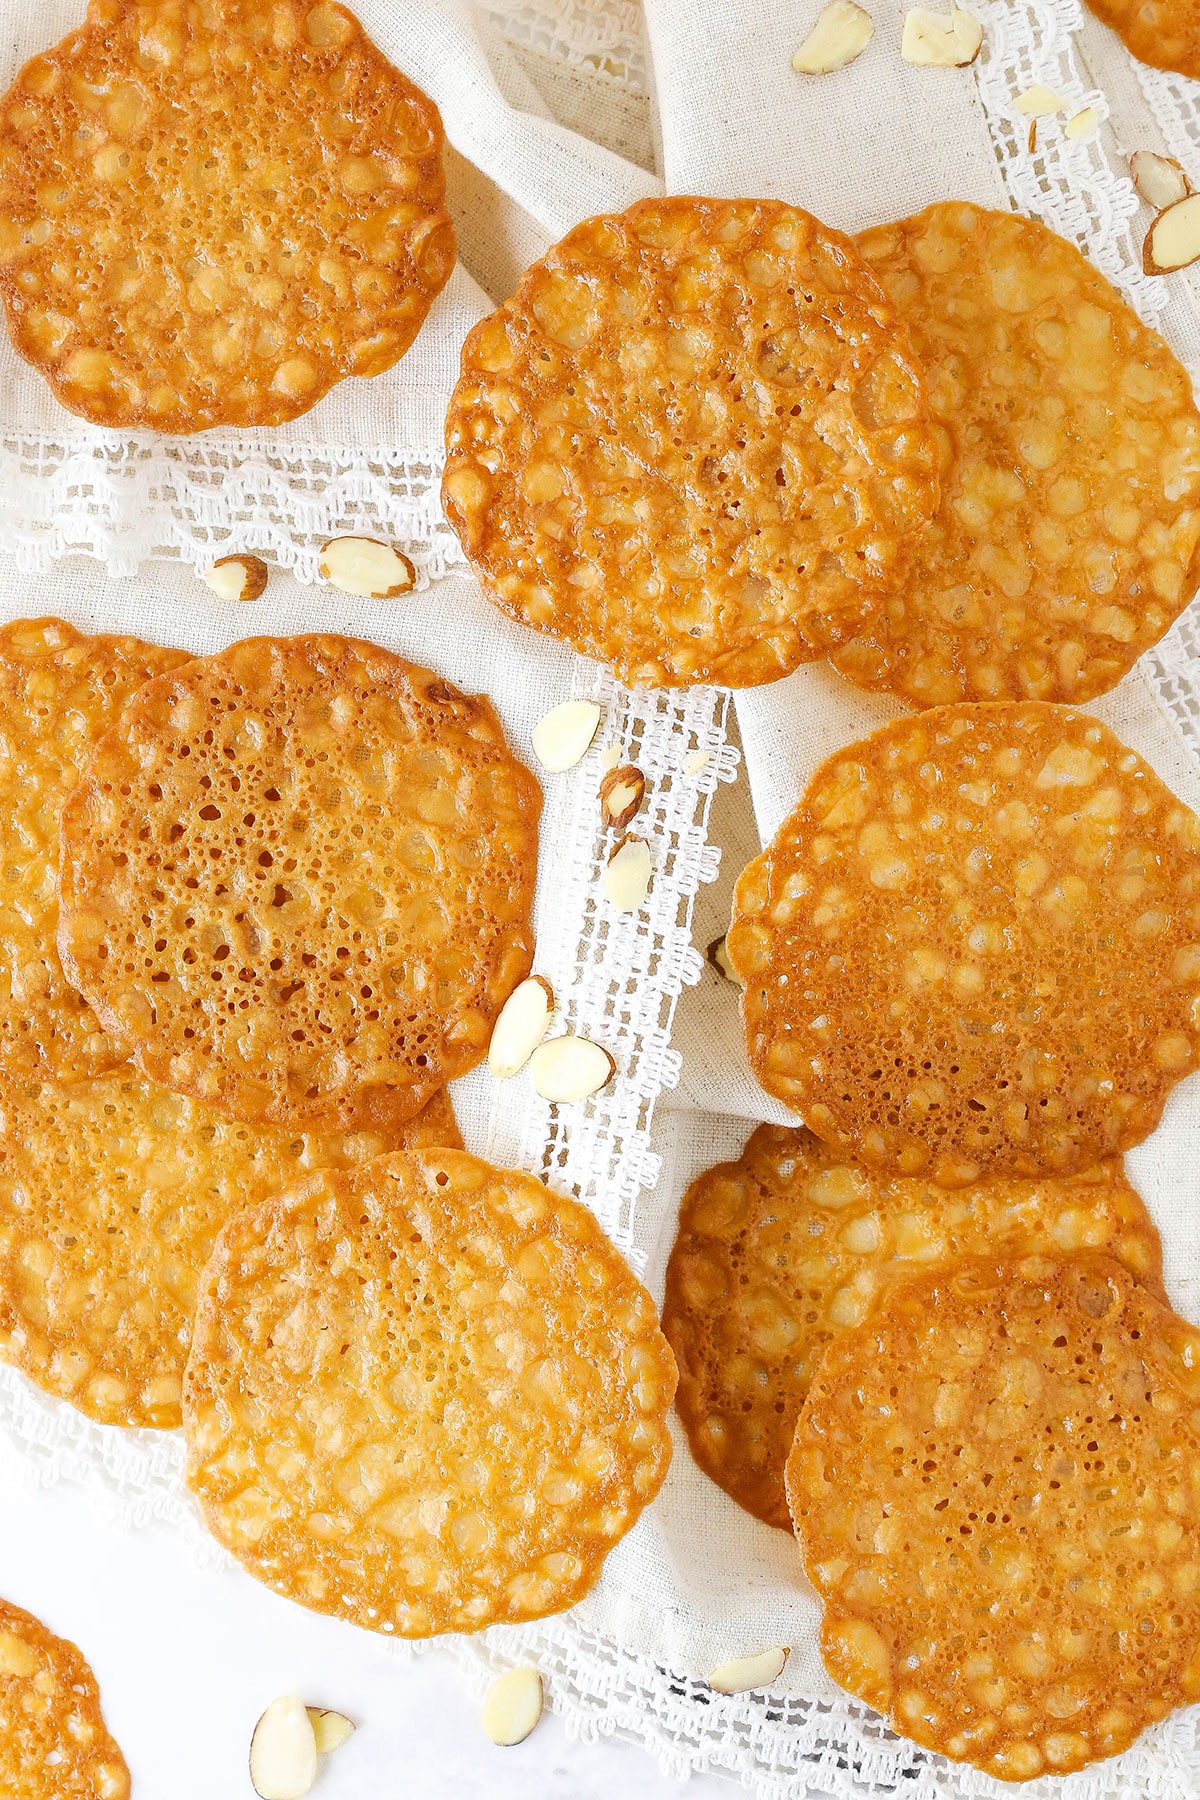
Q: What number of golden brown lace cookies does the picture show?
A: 12